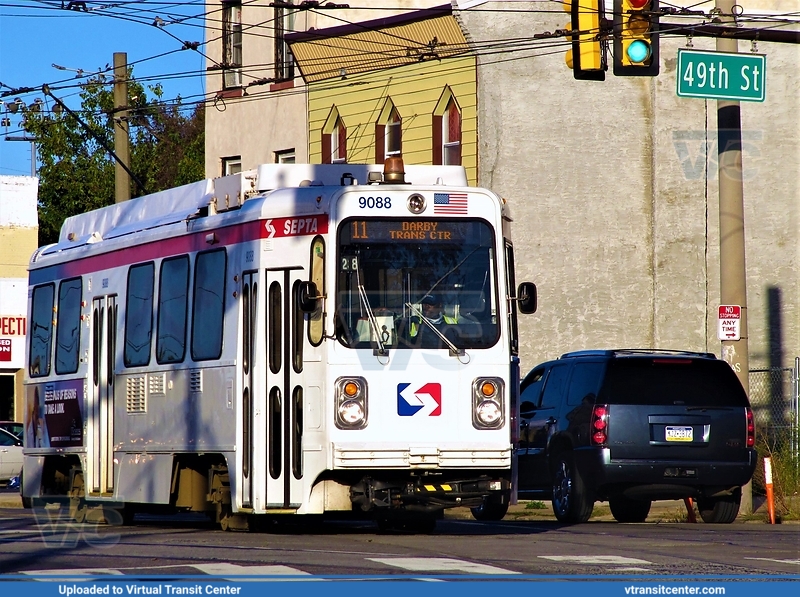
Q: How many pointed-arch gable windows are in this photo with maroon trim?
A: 3